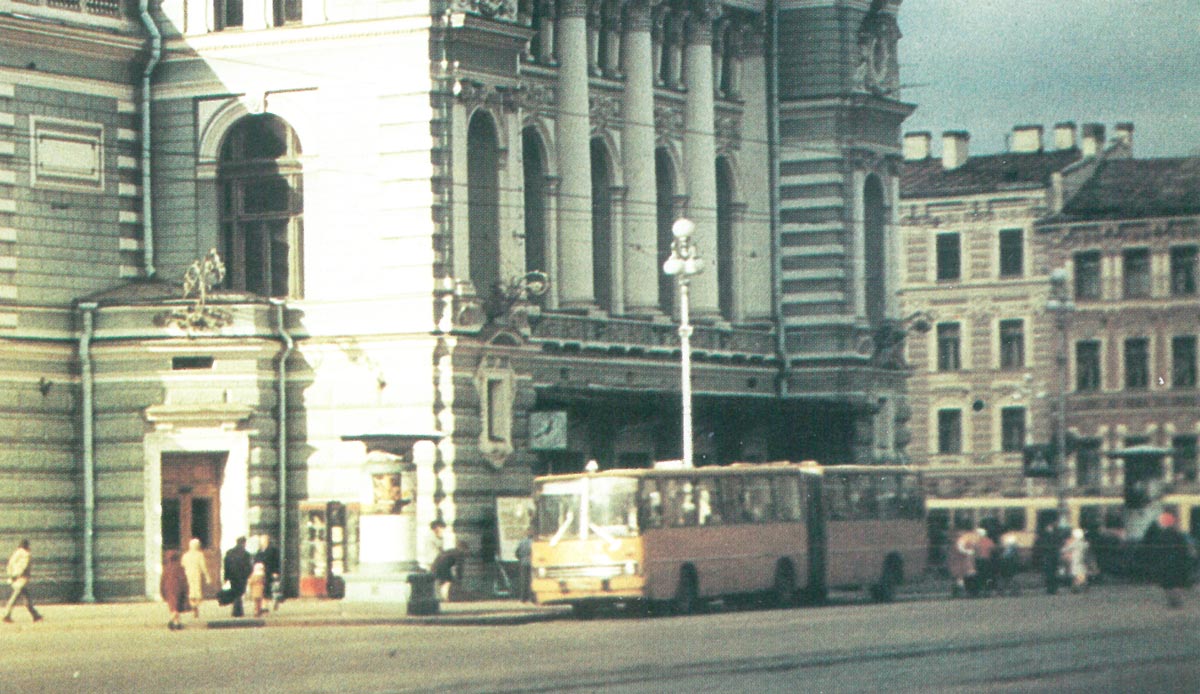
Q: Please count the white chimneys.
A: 6